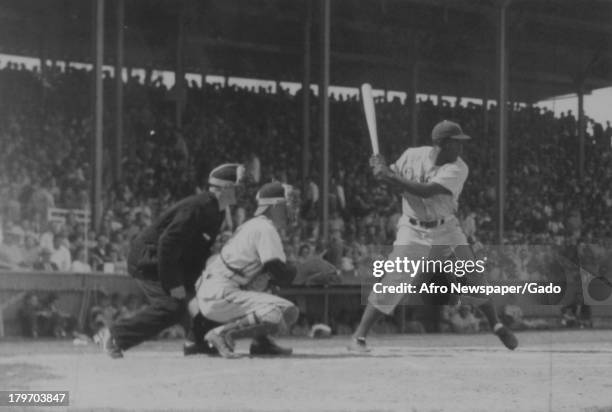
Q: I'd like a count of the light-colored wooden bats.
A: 1